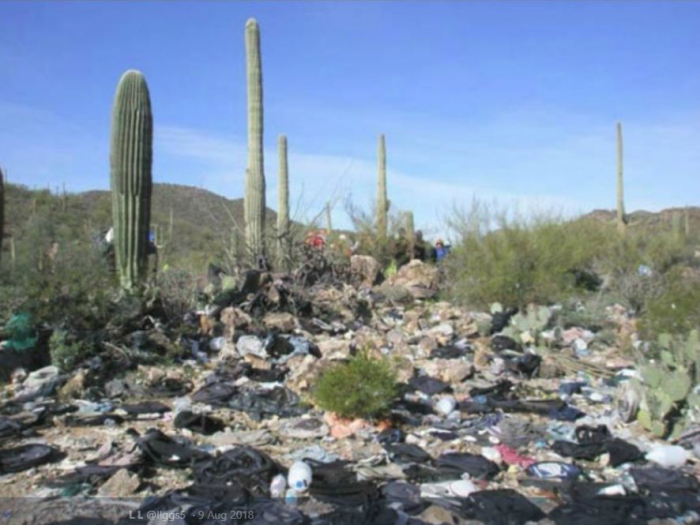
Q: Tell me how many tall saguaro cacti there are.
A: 5